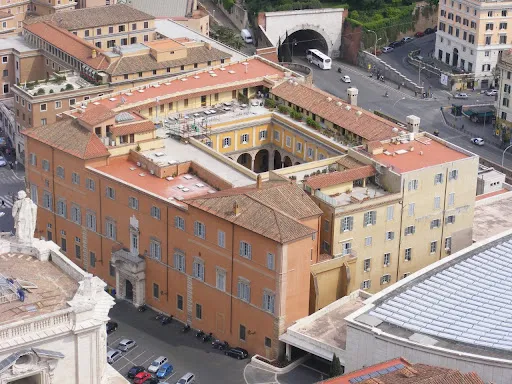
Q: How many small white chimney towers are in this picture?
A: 2